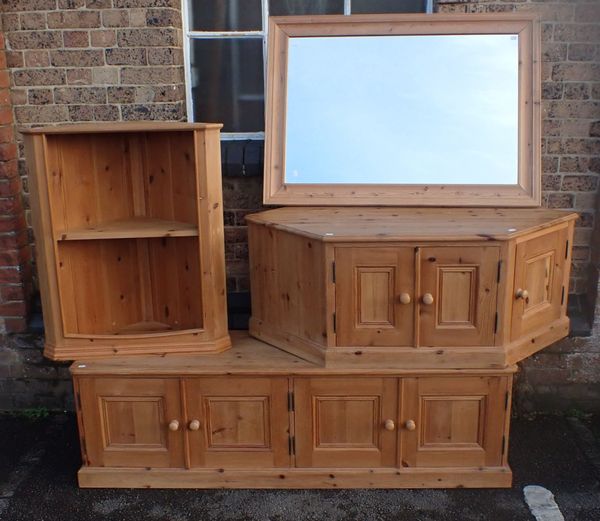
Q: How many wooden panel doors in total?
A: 7